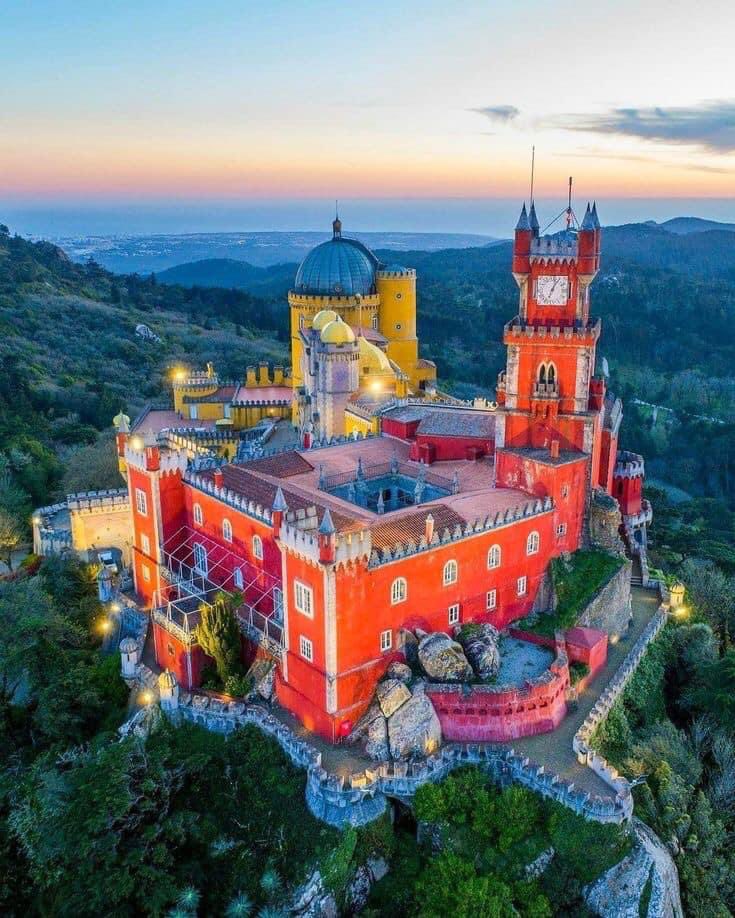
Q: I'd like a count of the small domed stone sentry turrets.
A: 4